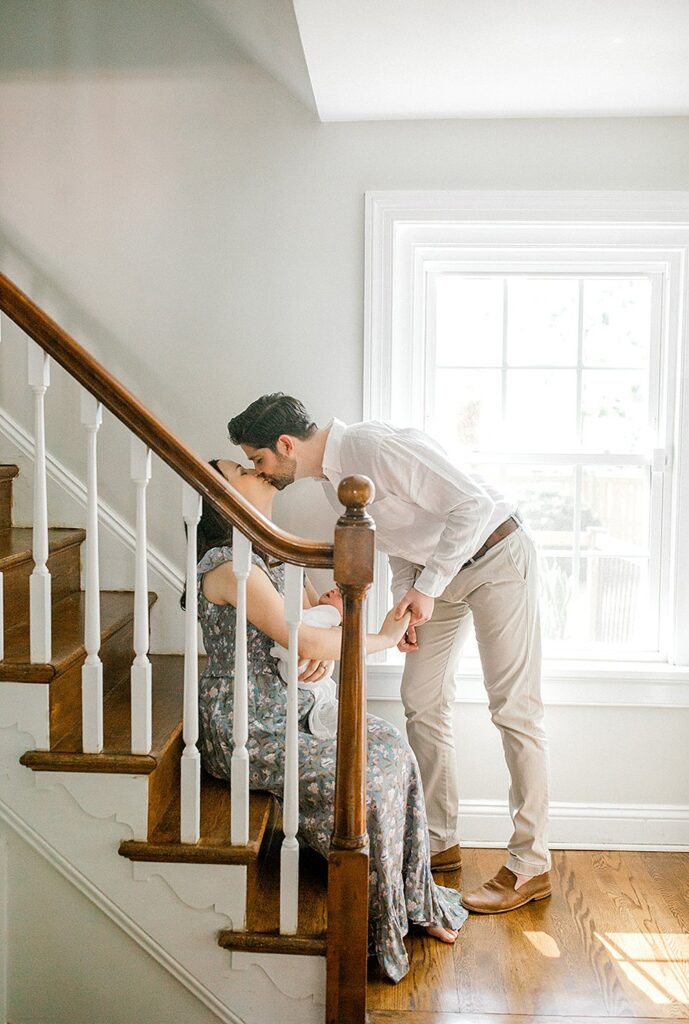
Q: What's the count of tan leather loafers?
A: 2